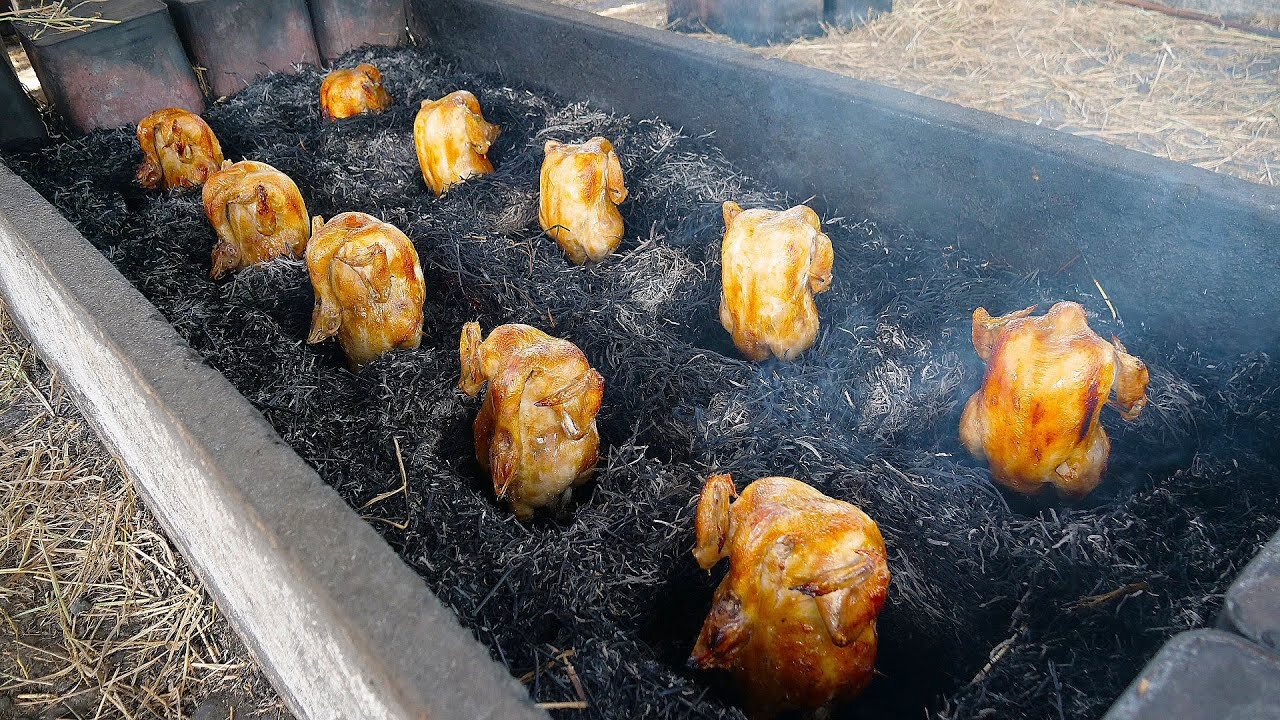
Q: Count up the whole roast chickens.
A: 10